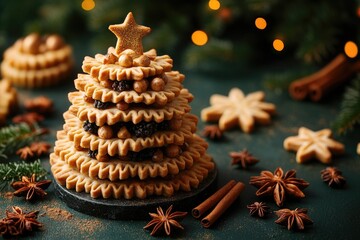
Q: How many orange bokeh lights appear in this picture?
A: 6